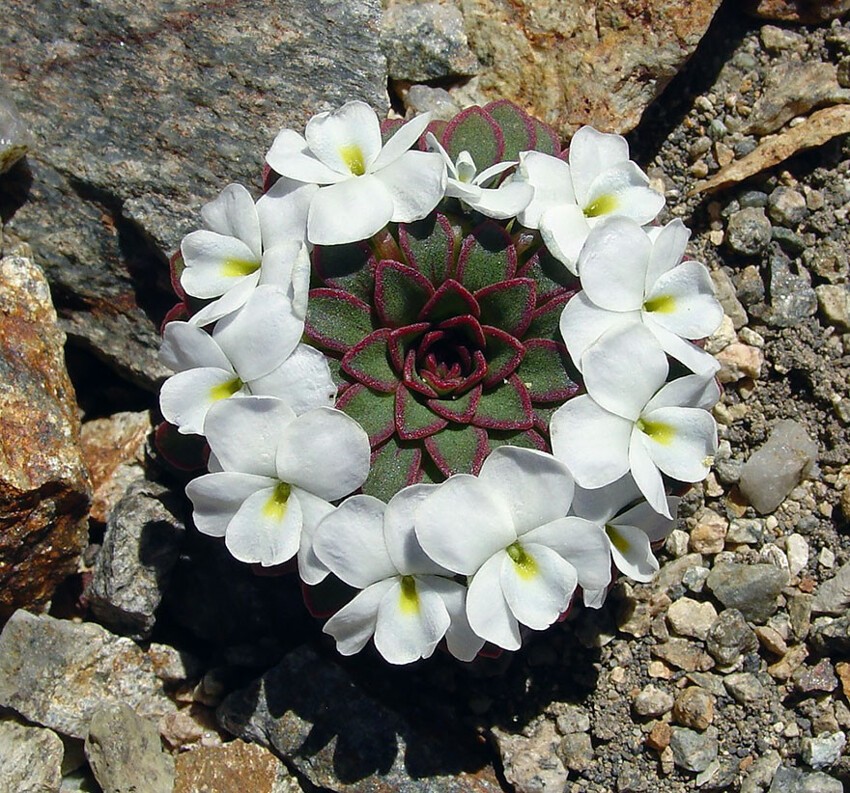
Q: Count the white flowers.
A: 11